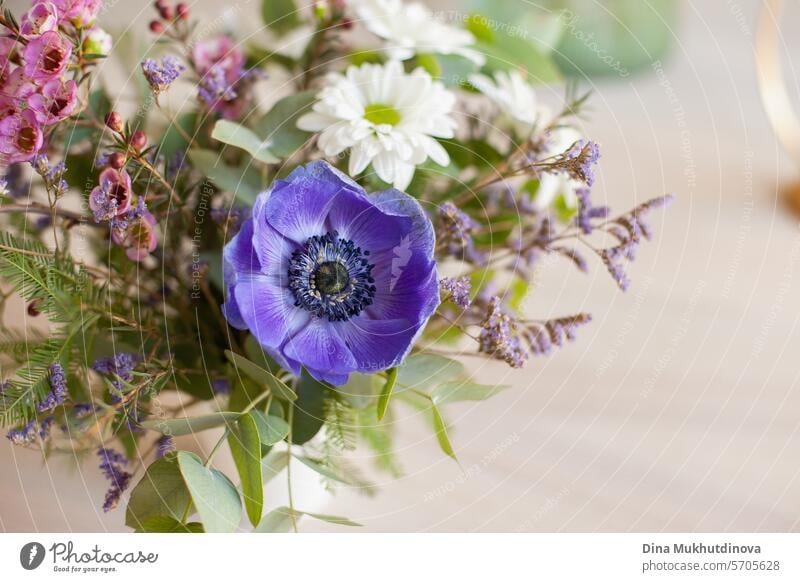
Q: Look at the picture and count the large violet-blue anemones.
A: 1